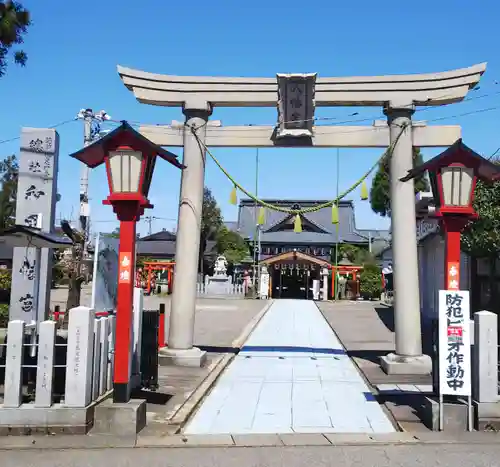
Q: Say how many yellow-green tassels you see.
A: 5